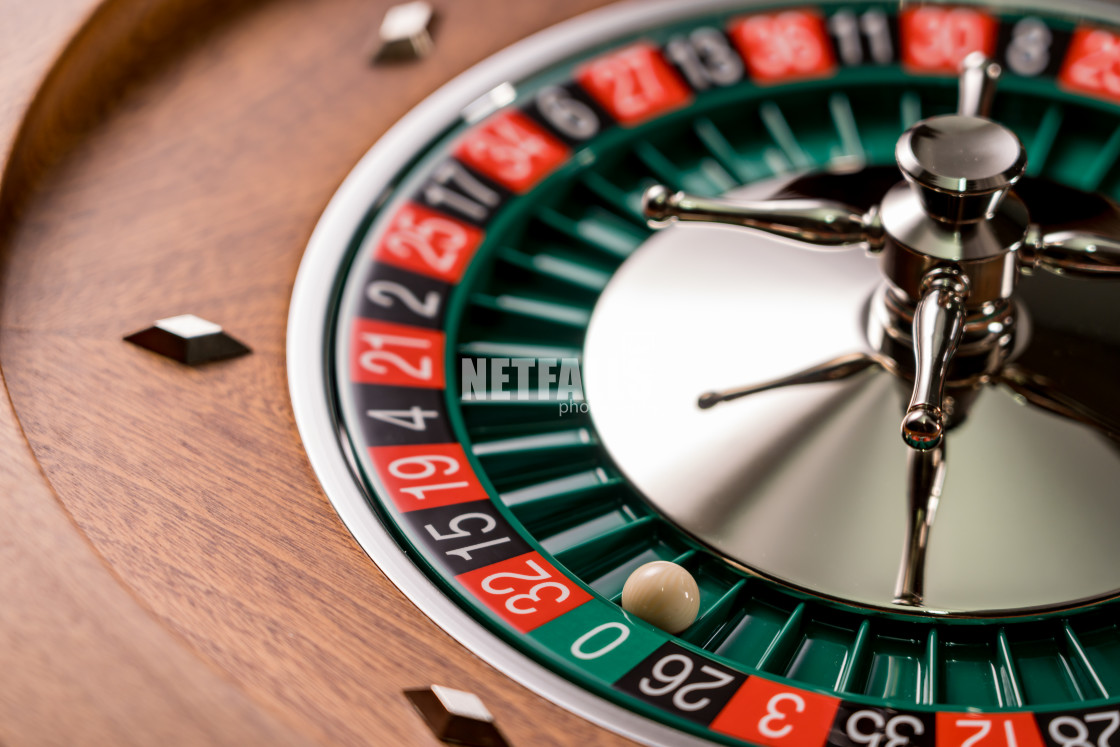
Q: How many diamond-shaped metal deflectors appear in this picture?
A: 3